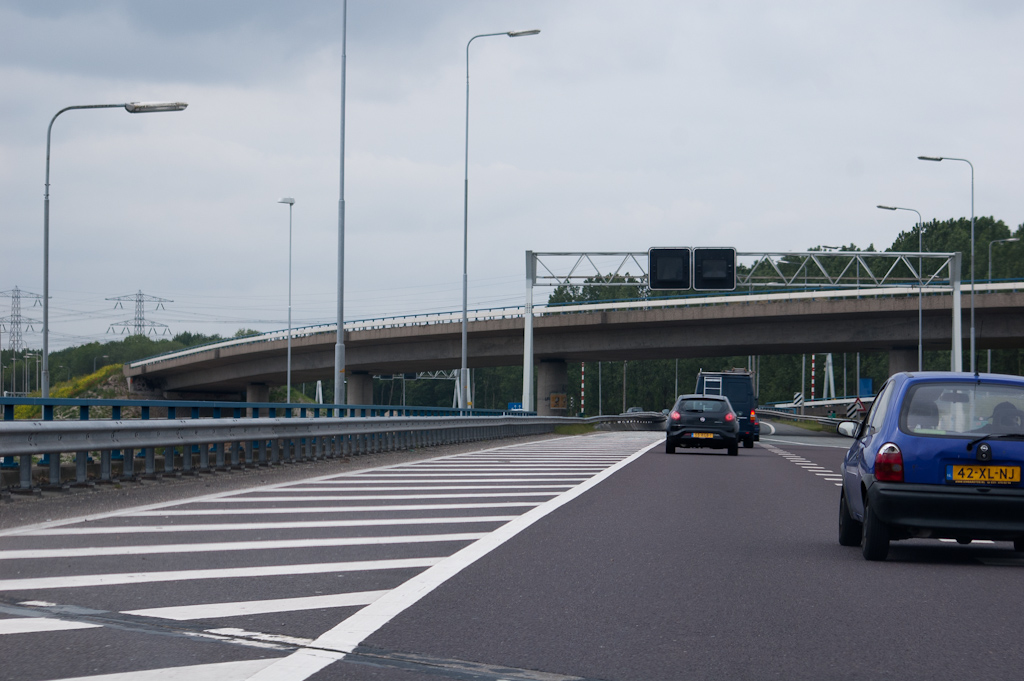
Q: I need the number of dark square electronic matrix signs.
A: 2